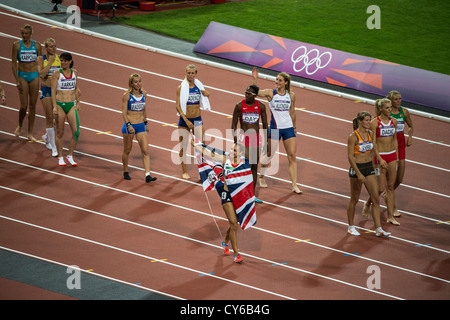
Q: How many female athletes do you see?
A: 11